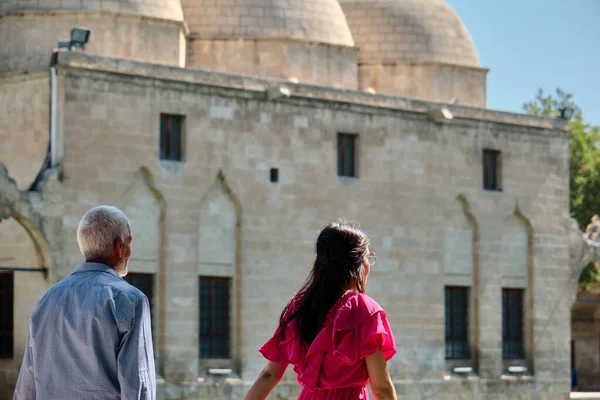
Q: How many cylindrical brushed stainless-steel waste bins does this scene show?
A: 0